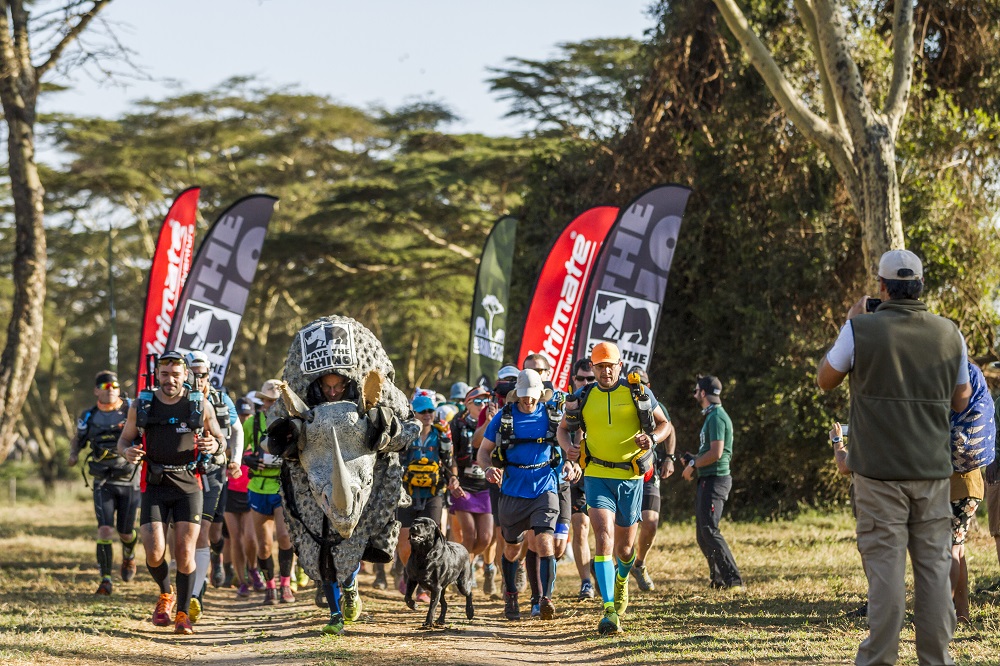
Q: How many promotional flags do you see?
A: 5